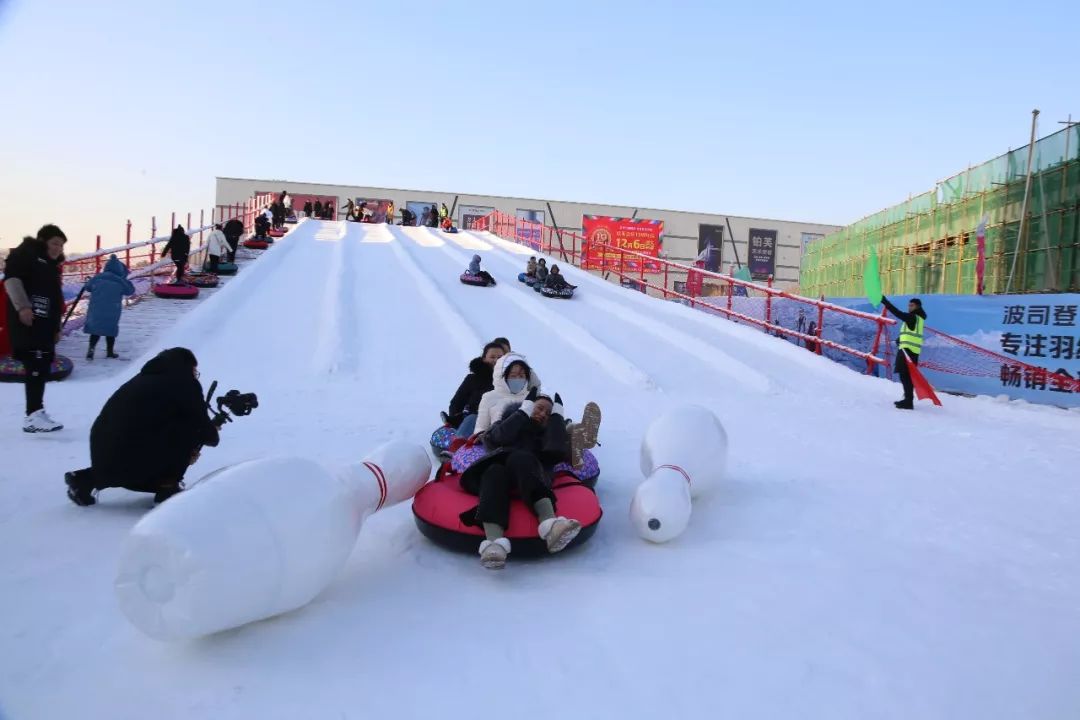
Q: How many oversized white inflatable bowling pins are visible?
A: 2